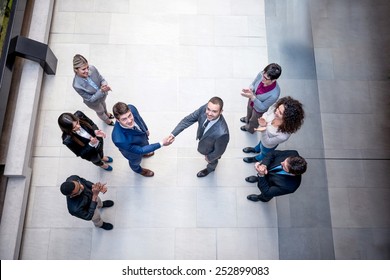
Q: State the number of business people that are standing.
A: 8